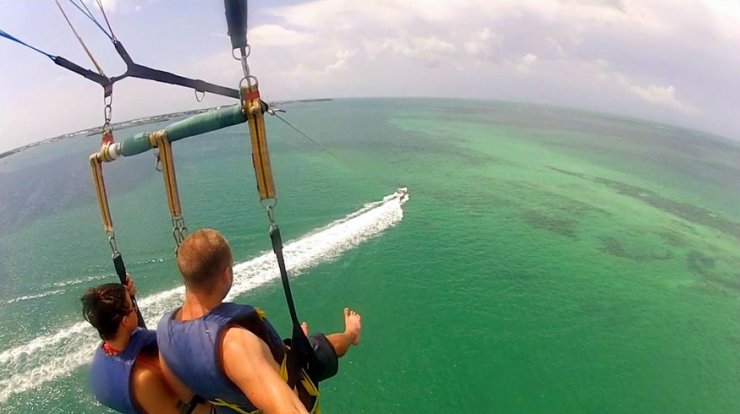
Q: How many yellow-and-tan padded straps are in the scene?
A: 3